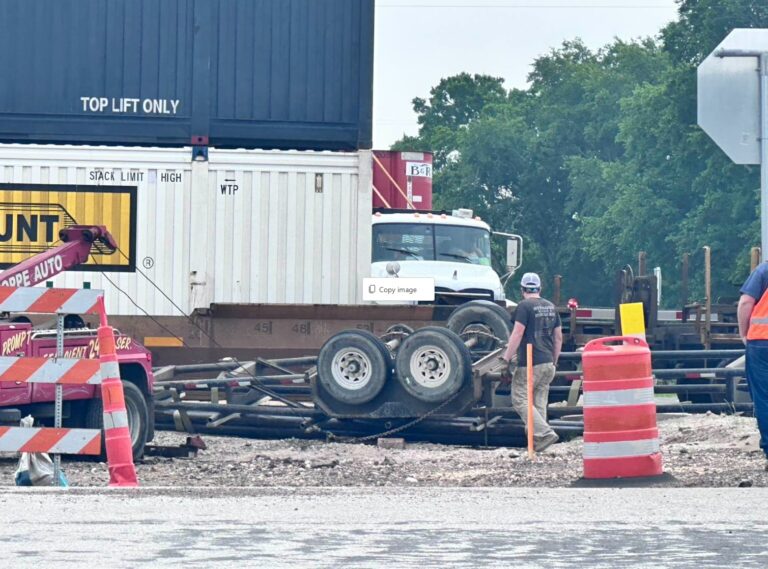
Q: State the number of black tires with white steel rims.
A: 2